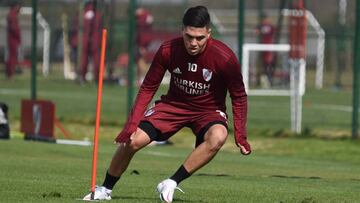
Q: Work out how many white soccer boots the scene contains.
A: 2